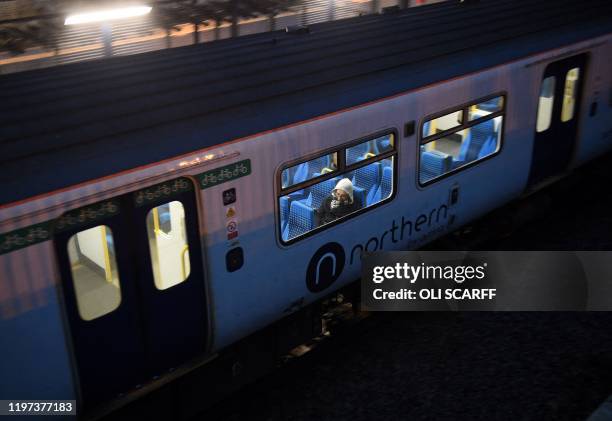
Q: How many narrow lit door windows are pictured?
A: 4